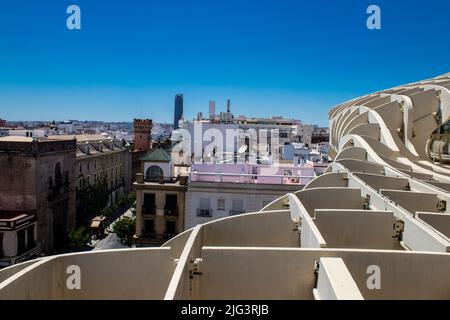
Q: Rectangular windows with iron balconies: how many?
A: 6